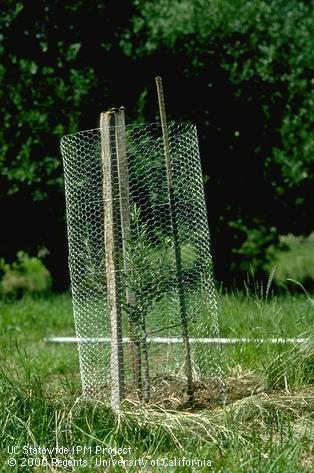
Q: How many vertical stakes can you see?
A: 3